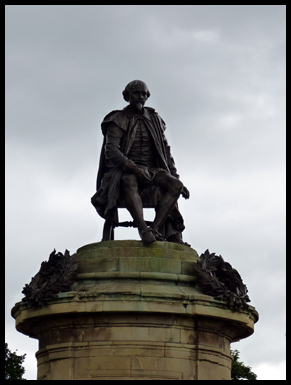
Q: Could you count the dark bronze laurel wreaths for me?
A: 2